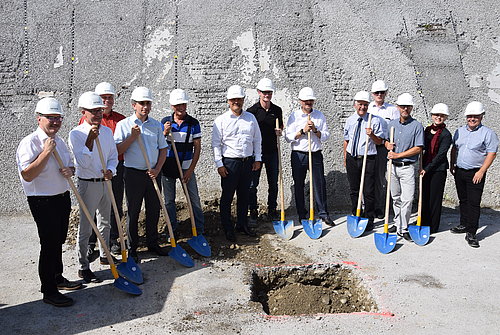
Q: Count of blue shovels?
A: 9